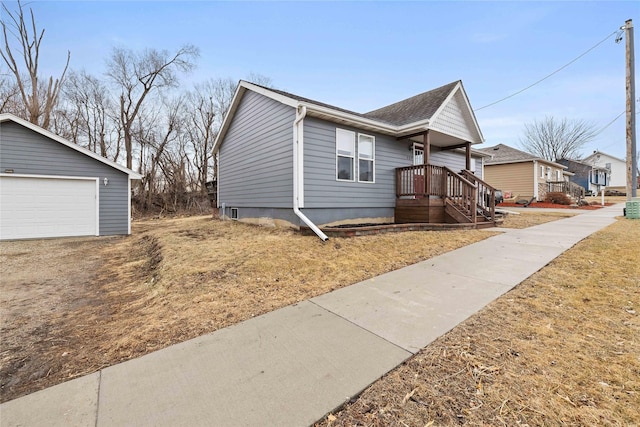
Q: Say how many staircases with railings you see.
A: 2